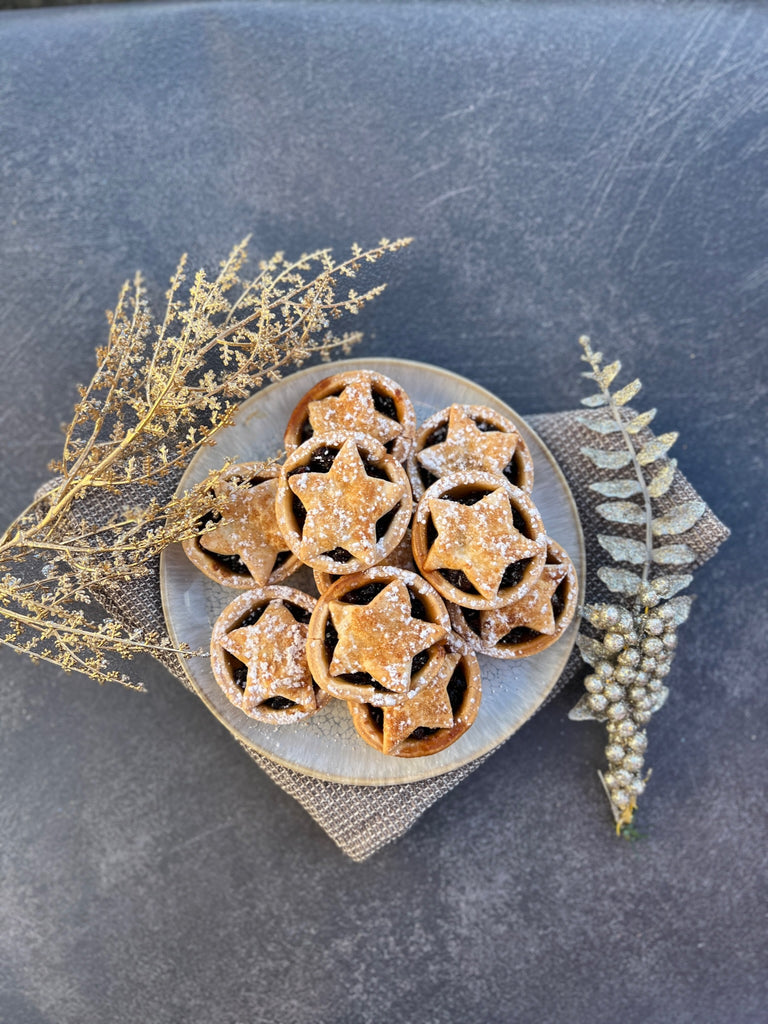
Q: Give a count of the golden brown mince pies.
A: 10